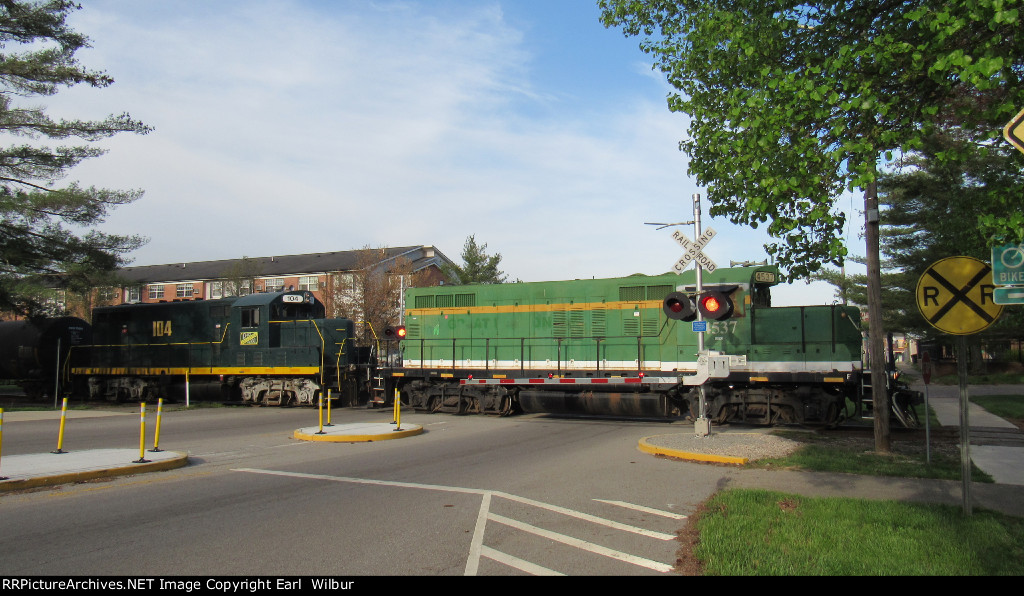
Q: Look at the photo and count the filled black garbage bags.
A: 0